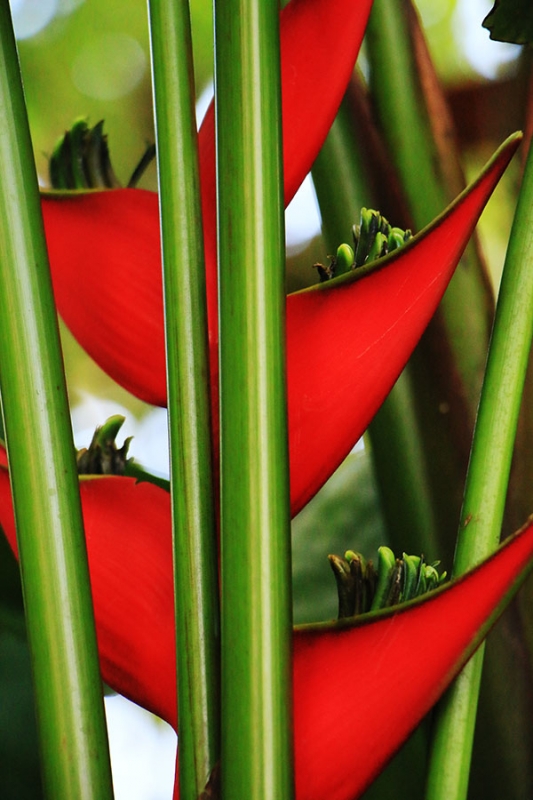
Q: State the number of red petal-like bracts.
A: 5